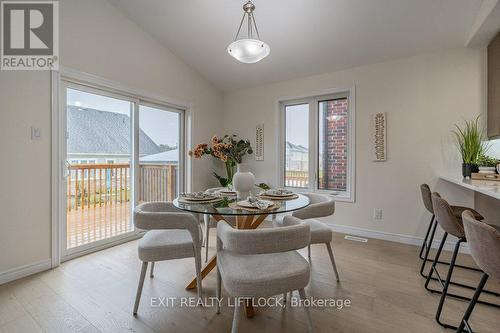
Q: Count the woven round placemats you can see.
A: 4